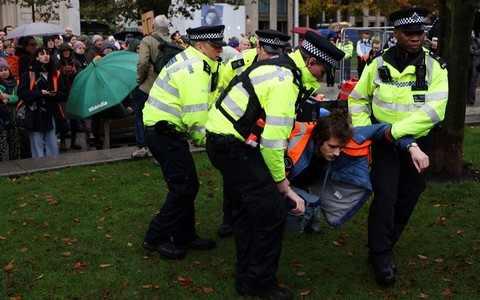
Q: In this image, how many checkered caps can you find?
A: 4